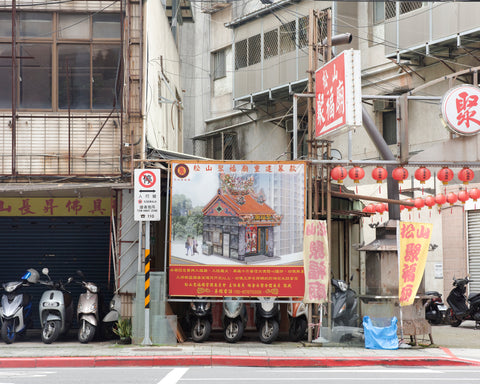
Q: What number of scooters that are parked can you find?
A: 11